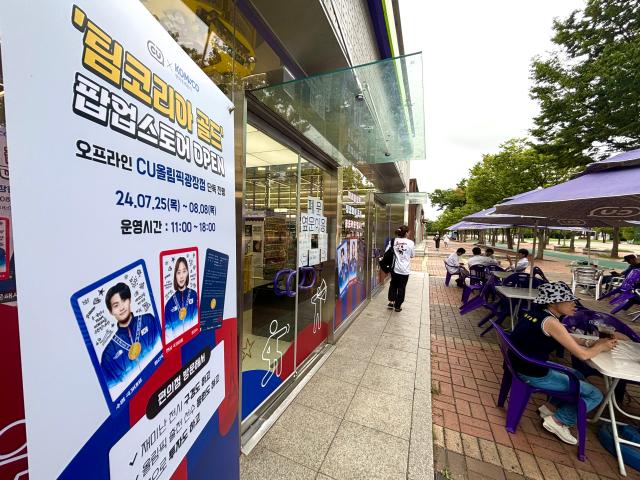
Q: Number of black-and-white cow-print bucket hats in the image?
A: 1